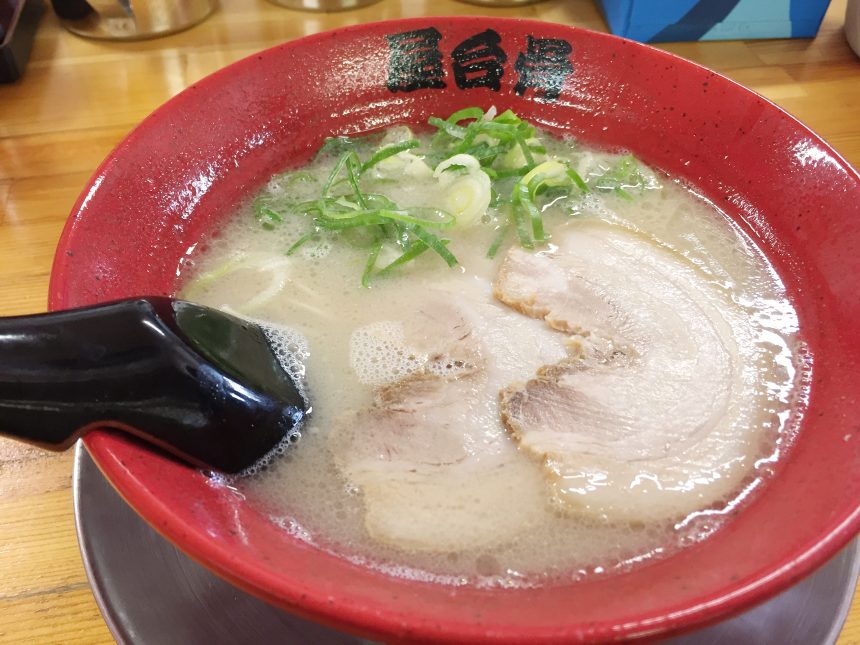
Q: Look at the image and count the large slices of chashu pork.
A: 2